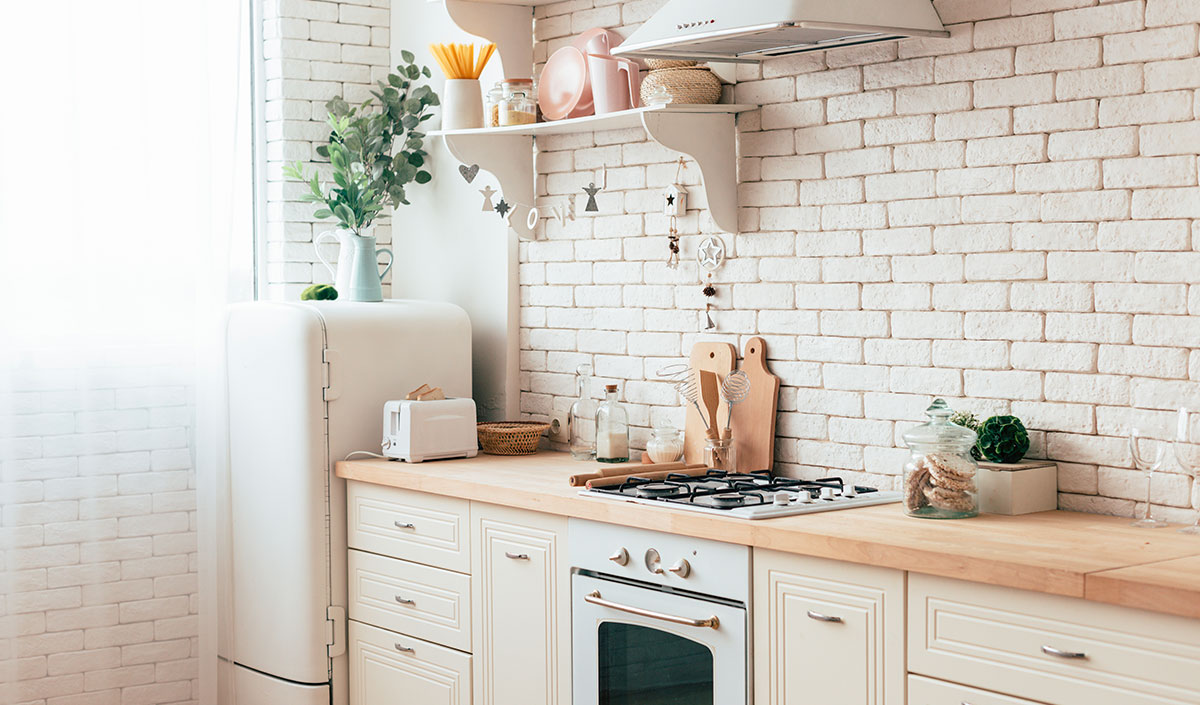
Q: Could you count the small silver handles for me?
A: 6